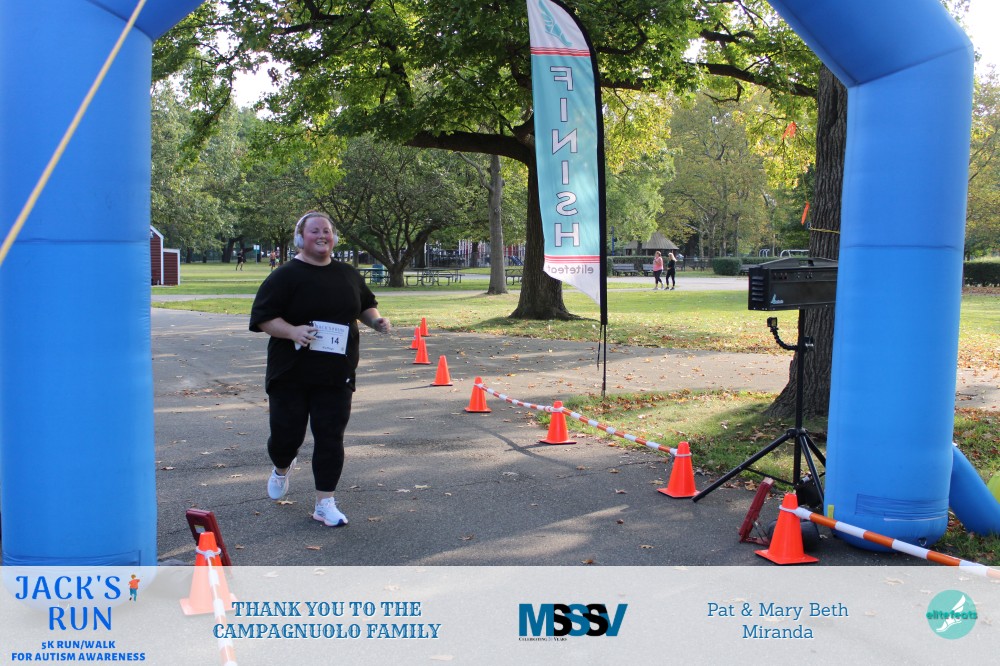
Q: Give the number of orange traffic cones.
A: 9